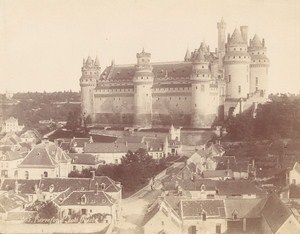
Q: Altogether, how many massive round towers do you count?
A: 5